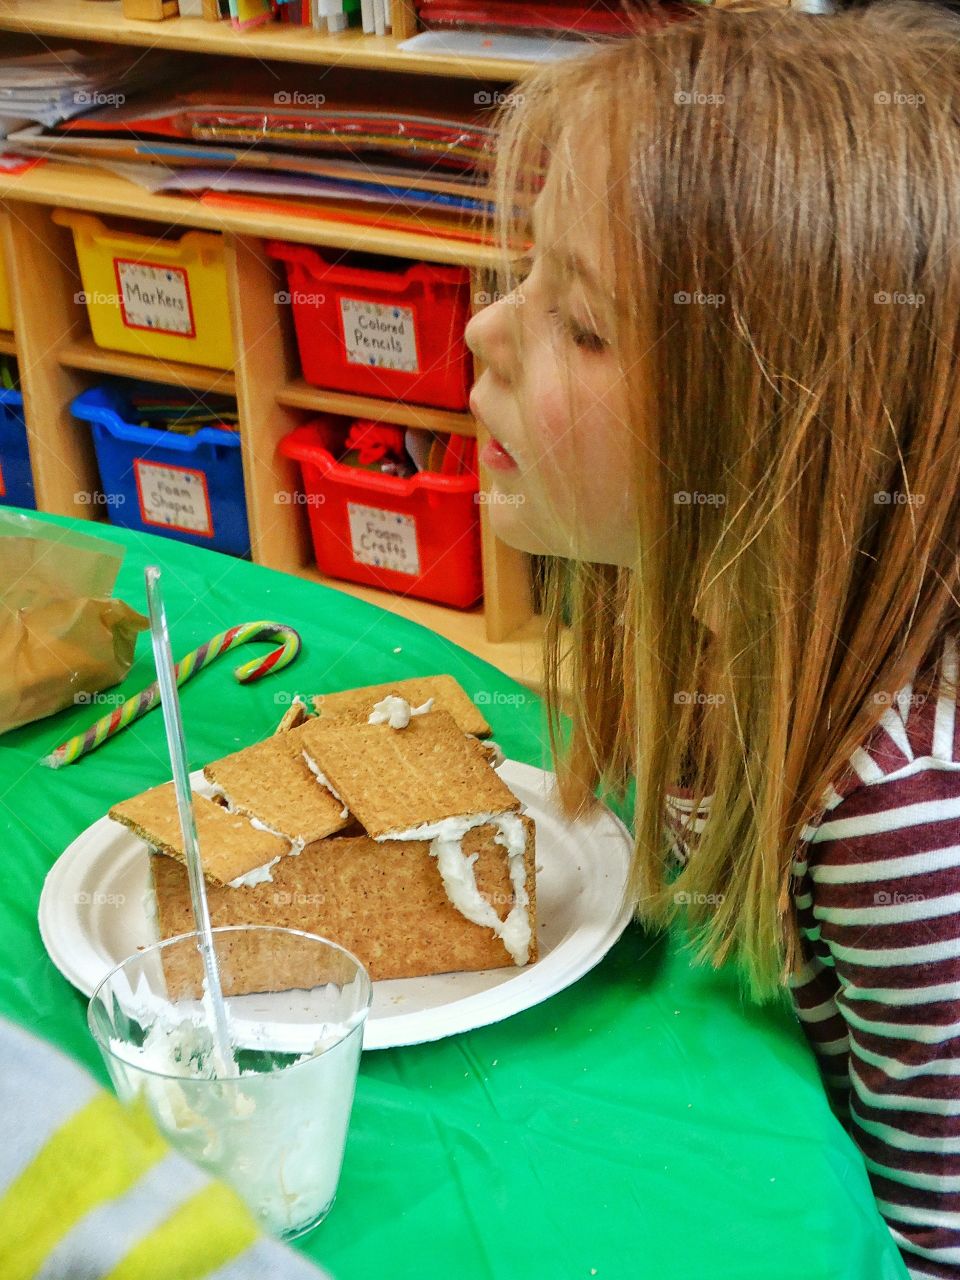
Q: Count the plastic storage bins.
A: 6